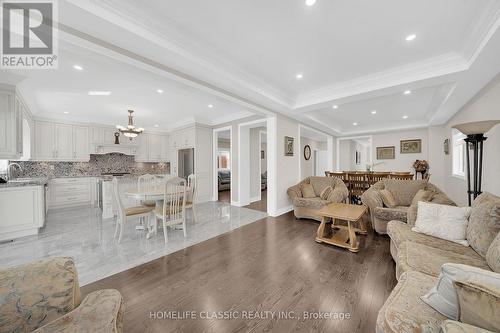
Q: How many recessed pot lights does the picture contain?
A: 13